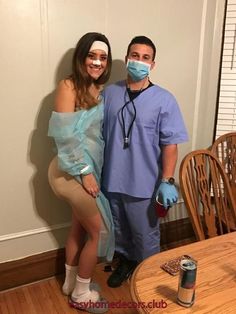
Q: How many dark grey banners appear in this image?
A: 0